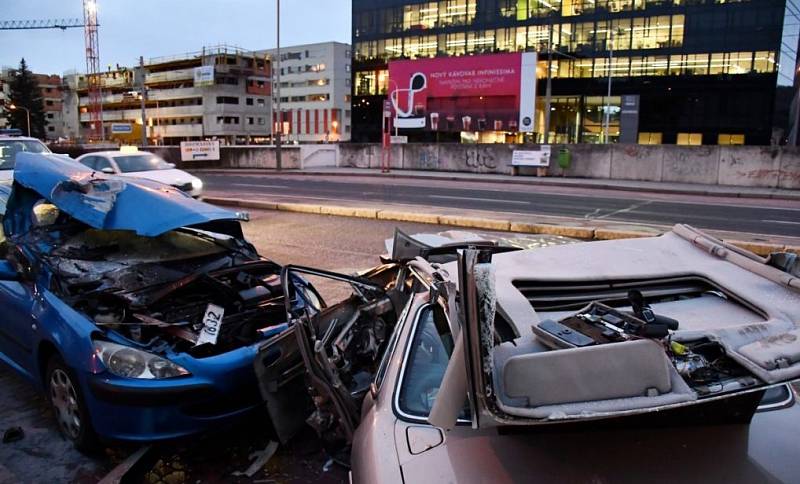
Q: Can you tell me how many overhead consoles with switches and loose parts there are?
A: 1